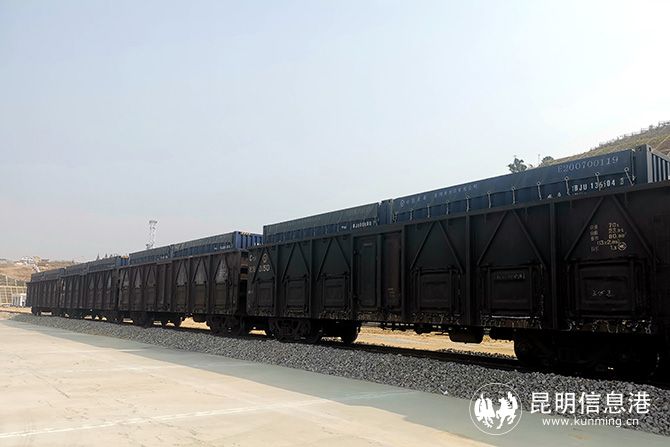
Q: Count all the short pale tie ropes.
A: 11